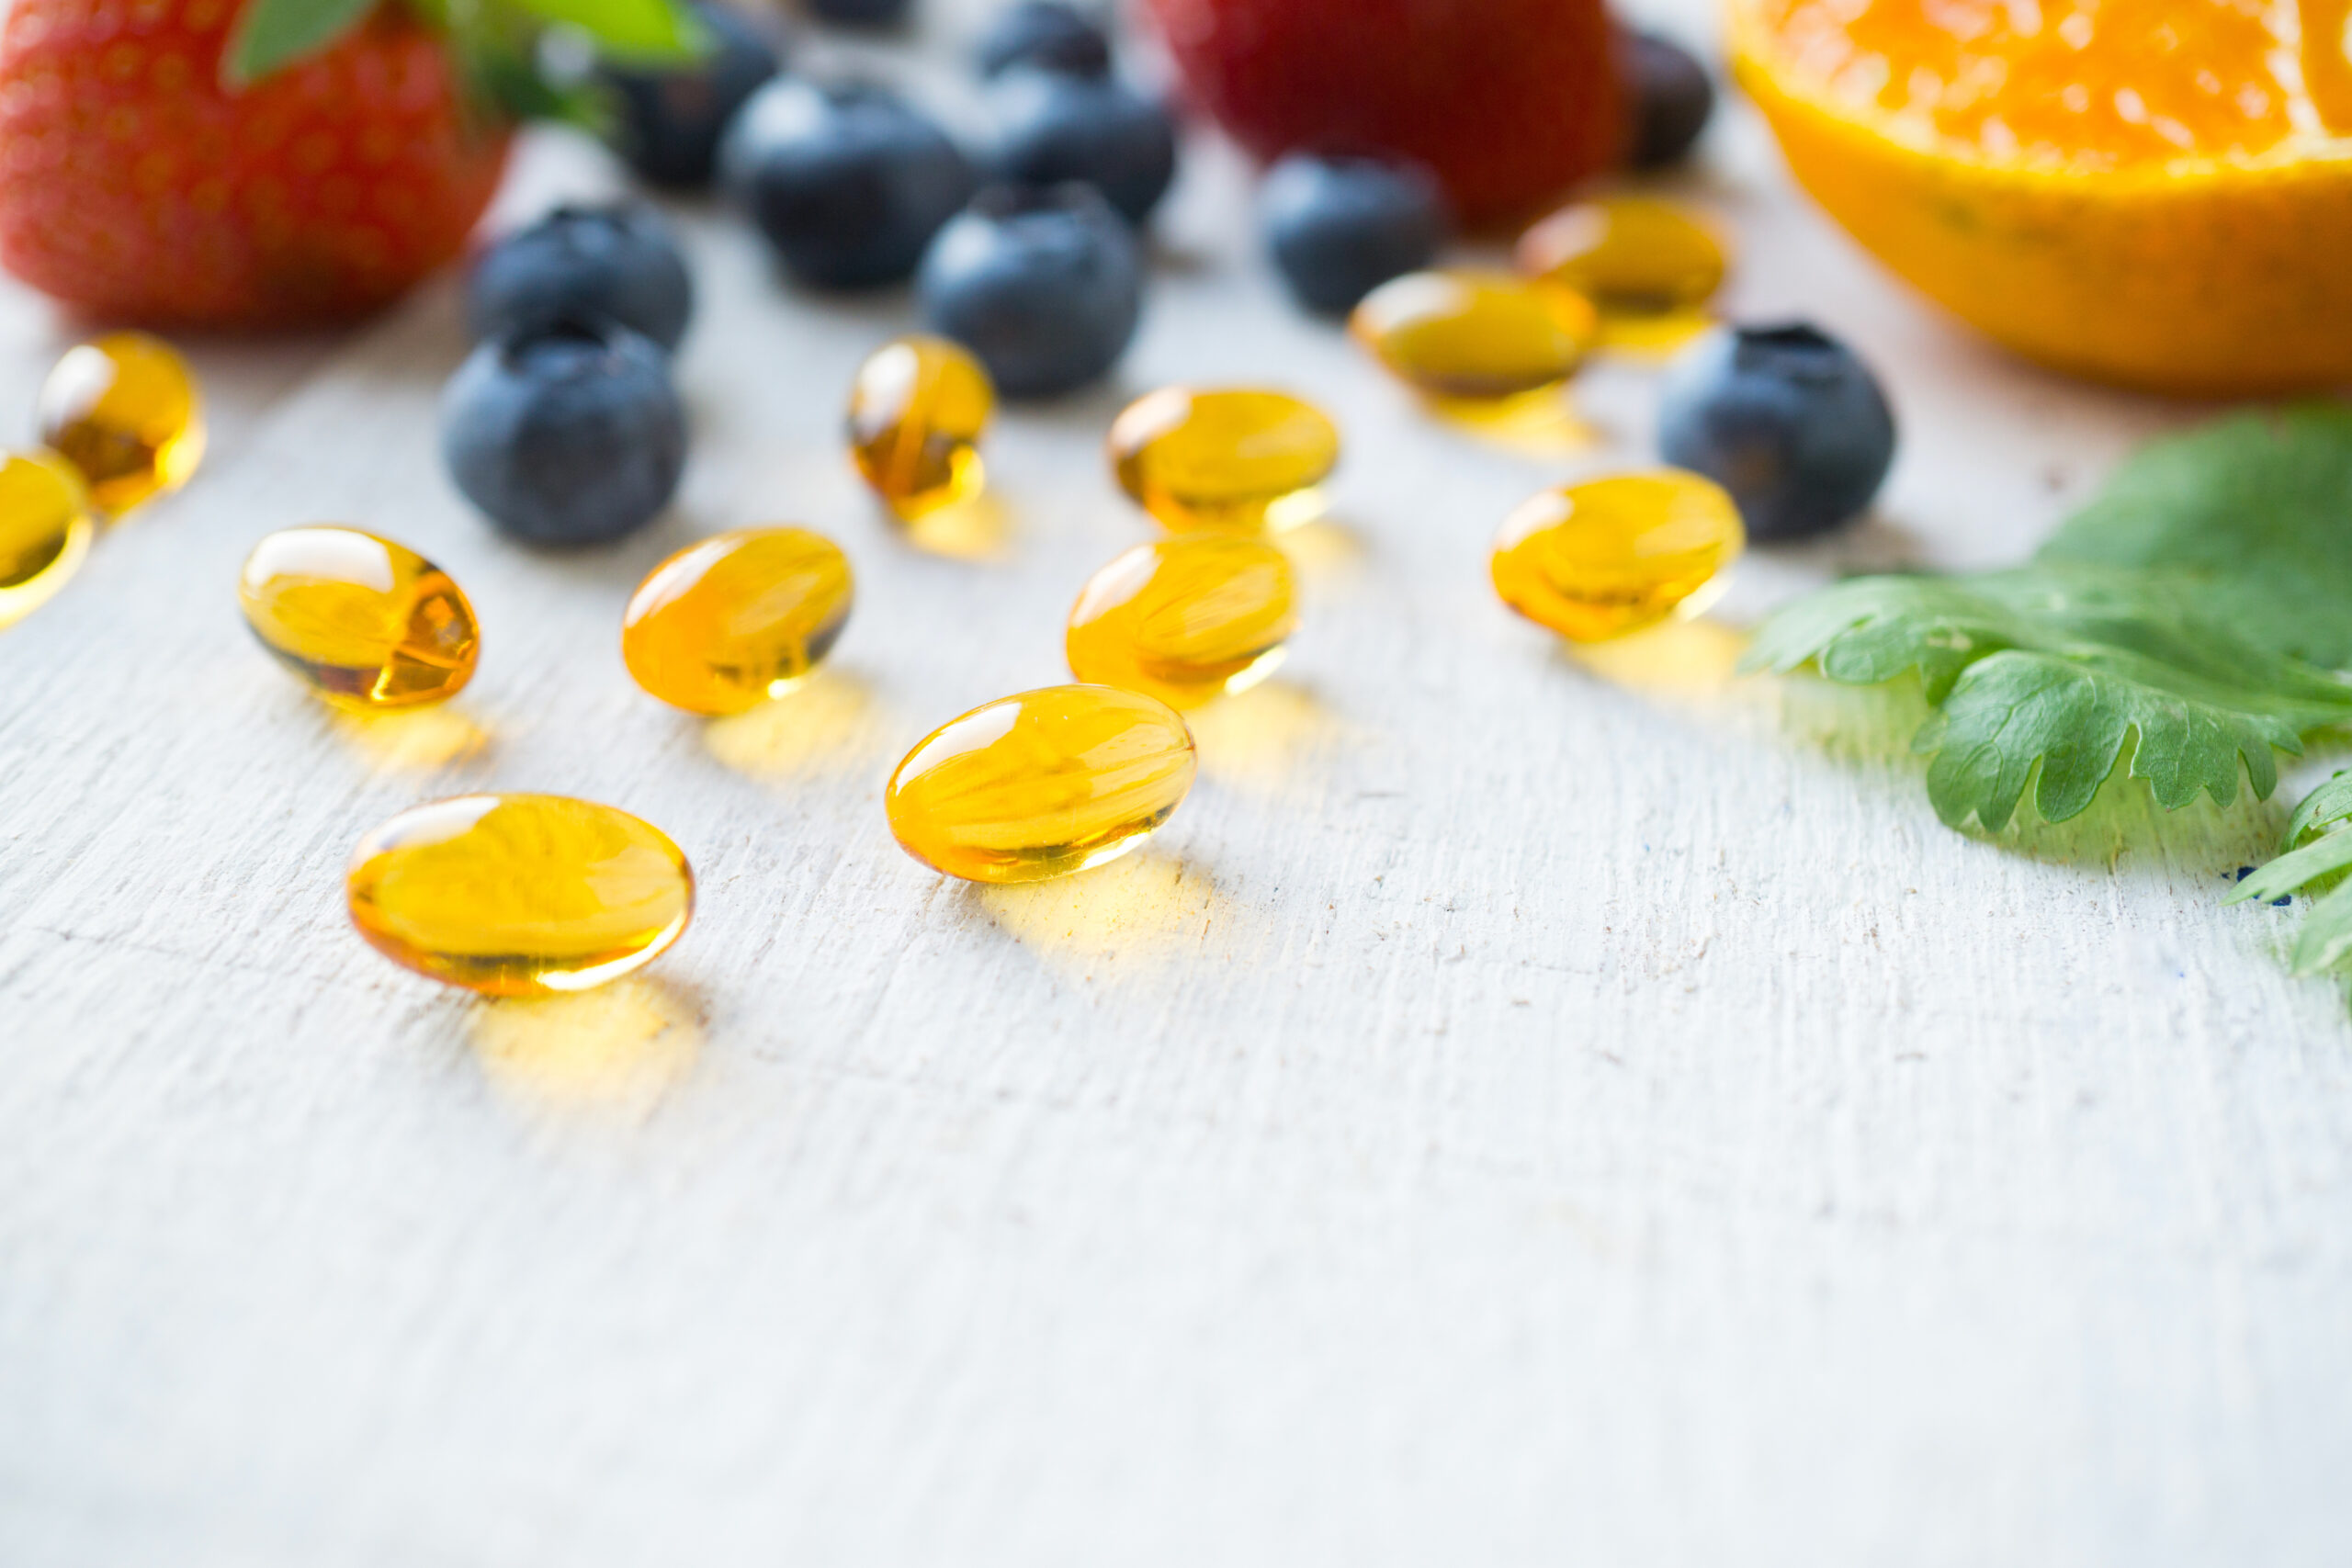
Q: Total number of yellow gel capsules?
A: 12